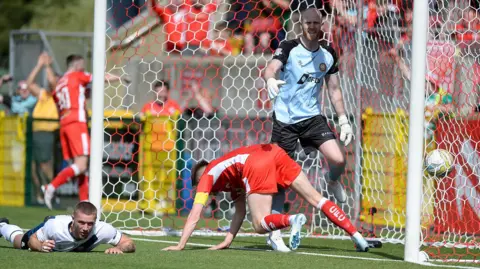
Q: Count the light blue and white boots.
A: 2